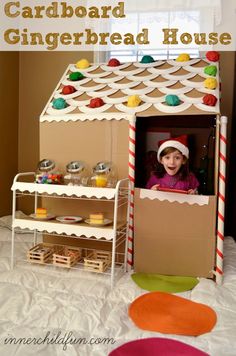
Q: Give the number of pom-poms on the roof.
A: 14